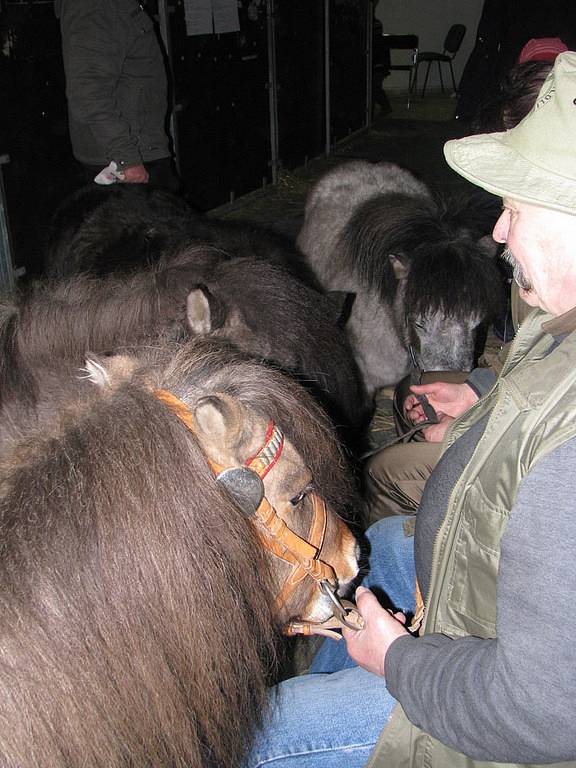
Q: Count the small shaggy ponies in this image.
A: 4